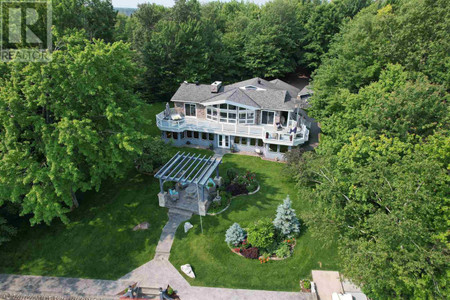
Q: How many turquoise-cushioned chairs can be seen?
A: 3